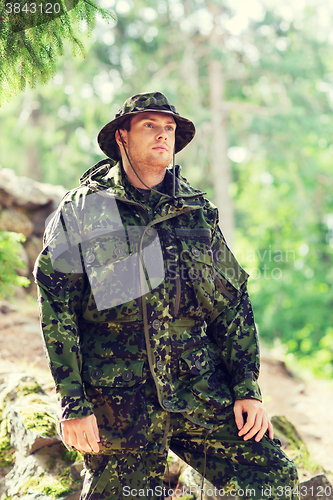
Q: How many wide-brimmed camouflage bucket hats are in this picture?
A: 1